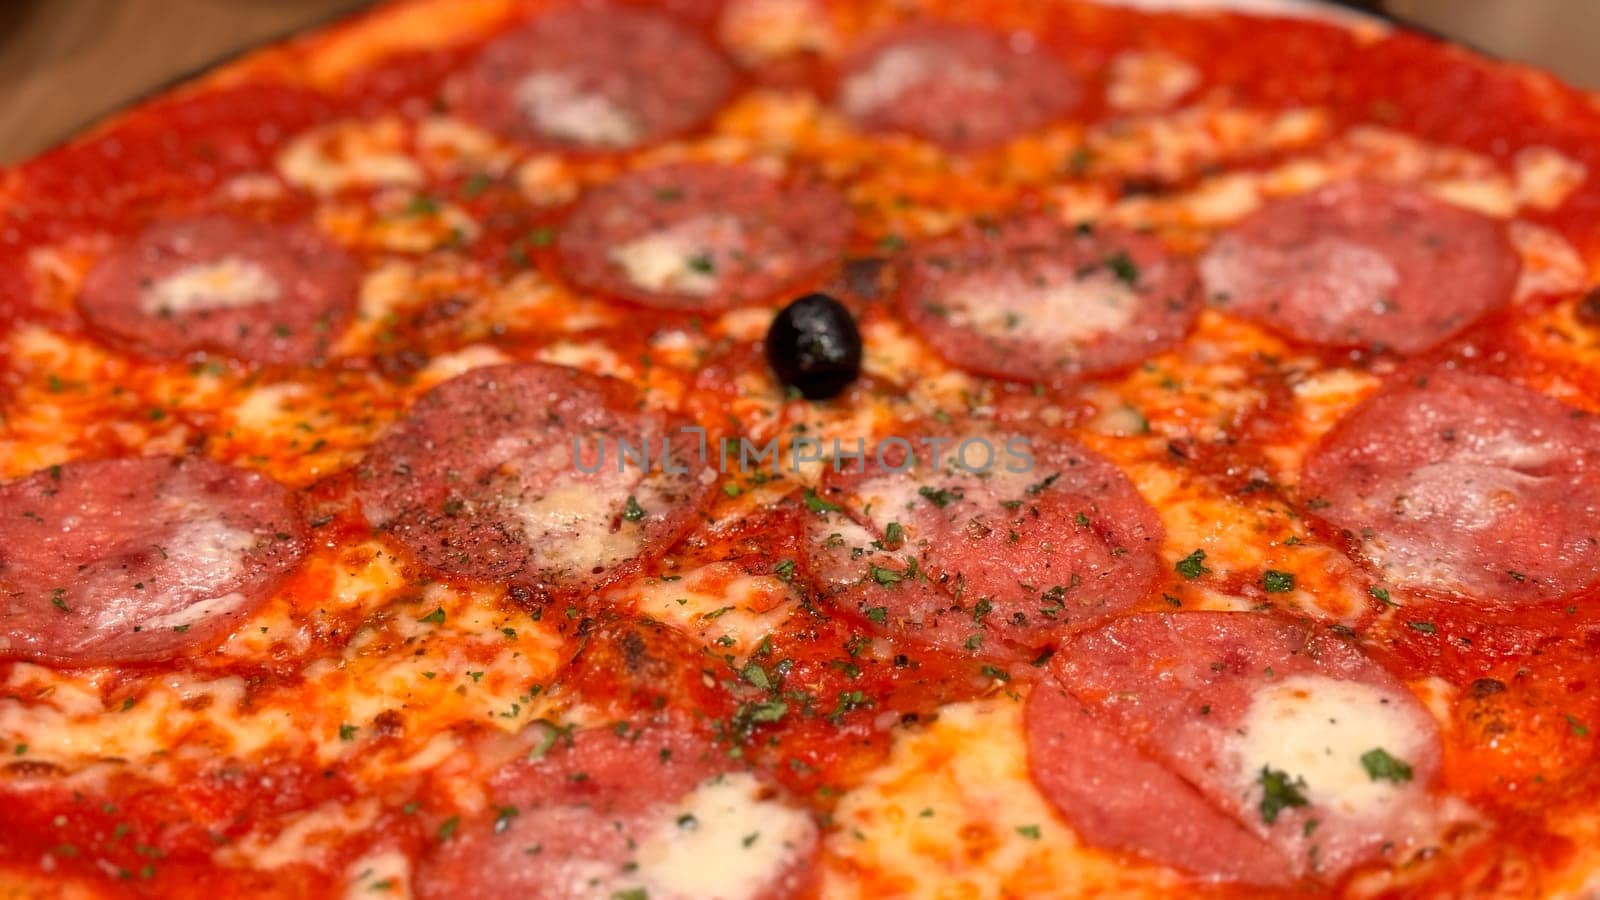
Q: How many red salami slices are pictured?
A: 12